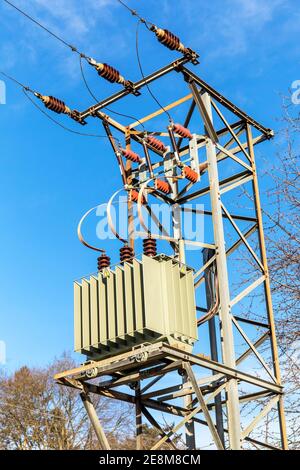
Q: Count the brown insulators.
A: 6